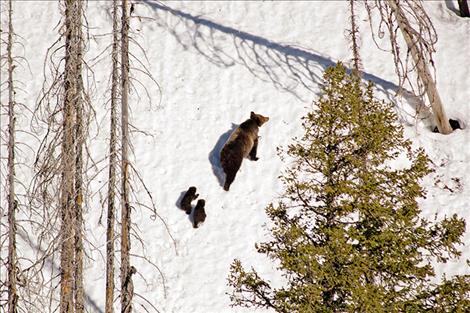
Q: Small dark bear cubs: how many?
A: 2